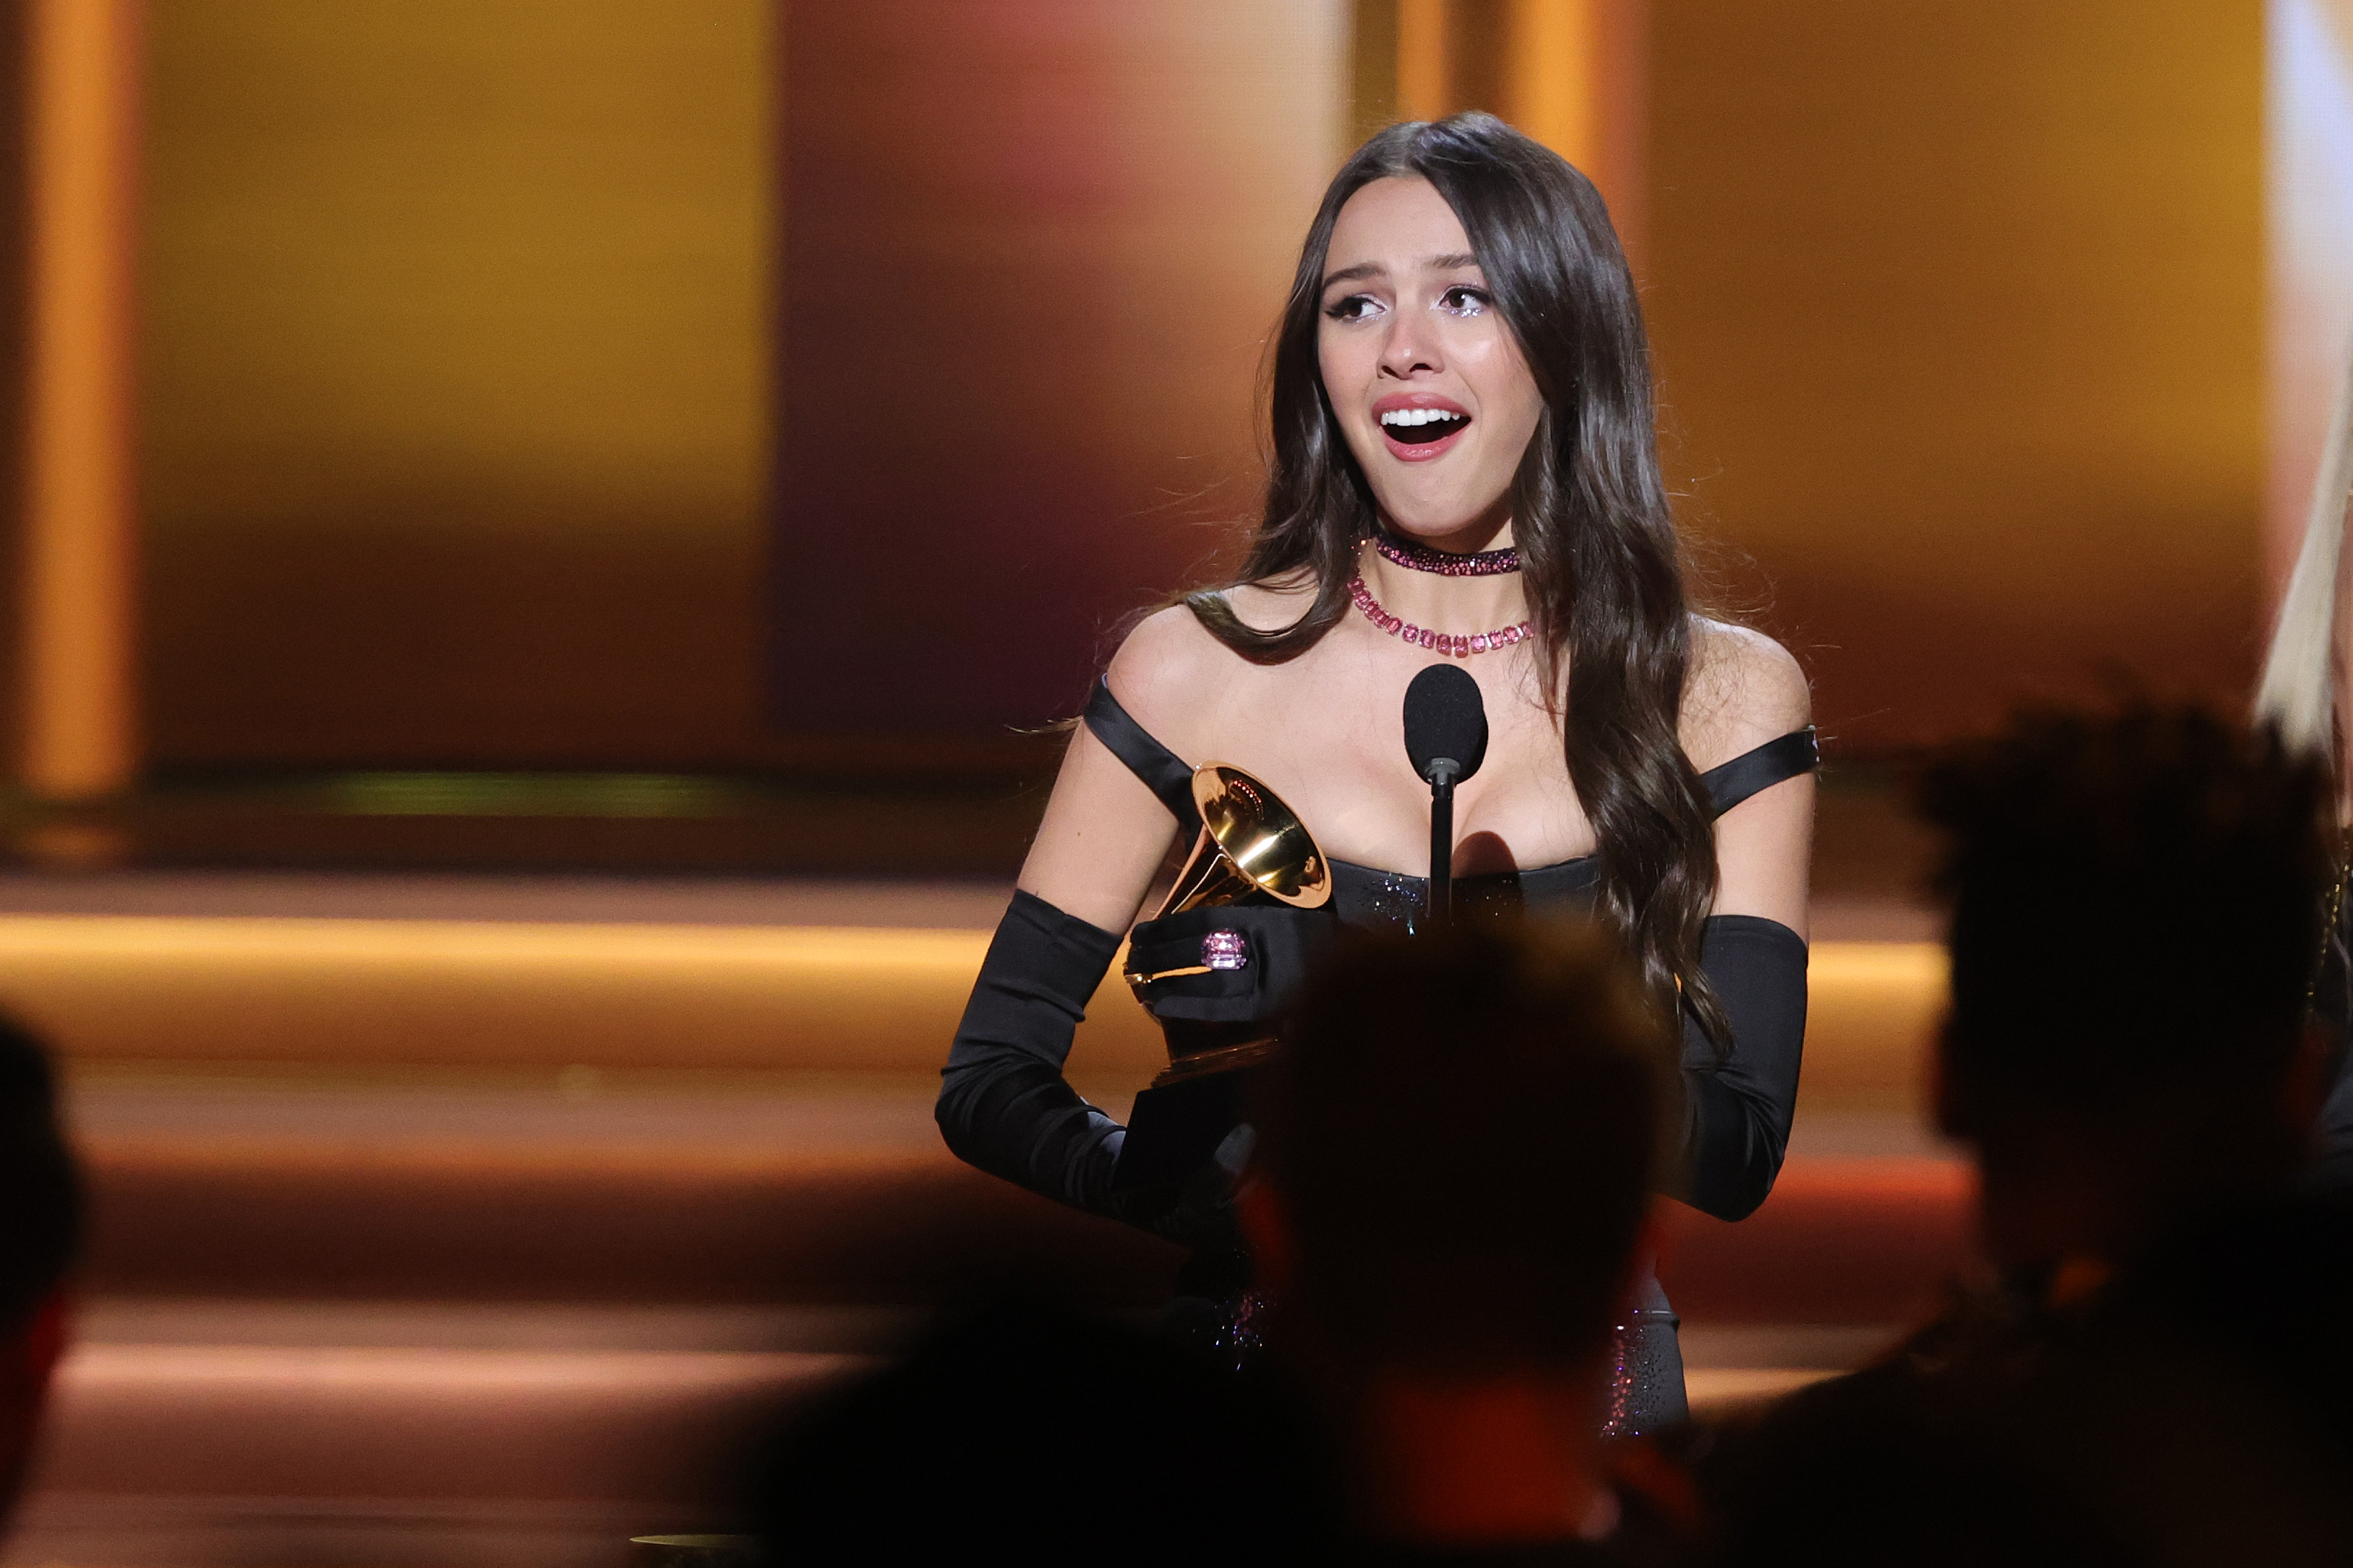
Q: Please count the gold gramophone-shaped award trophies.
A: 1